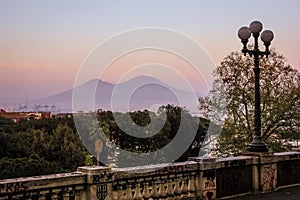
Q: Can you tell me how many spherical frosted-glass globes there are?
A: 3